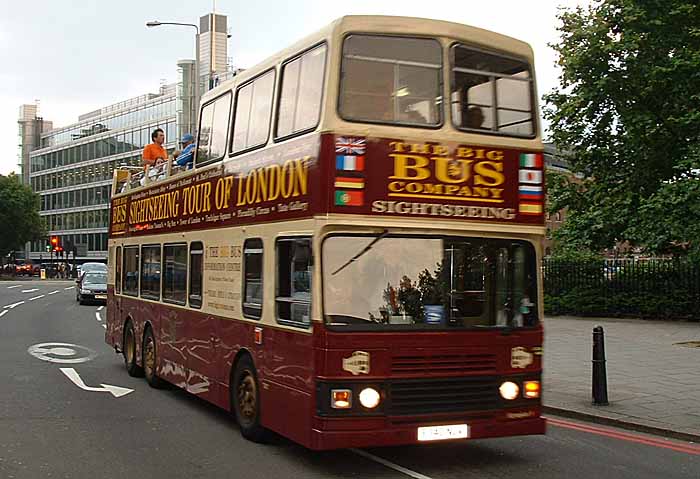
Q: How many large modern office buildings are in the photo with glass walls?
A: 1